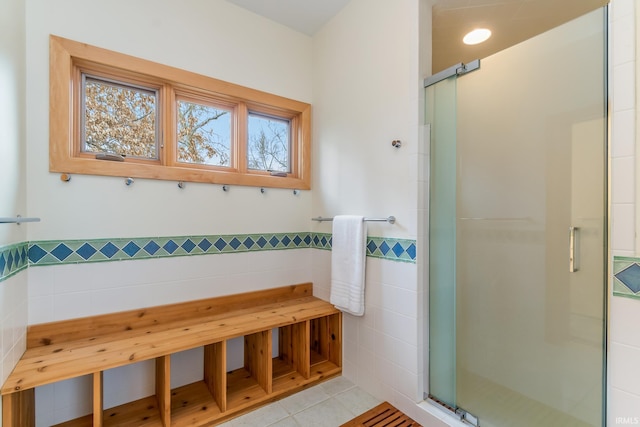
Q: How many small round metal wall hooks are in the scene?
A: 7